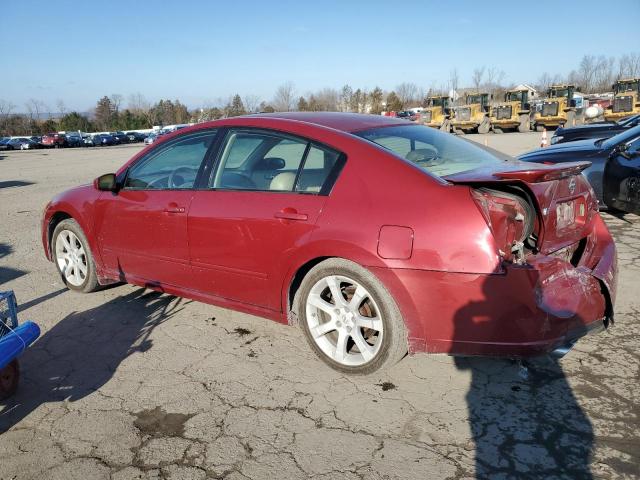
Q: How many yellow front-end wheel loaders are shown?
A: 5